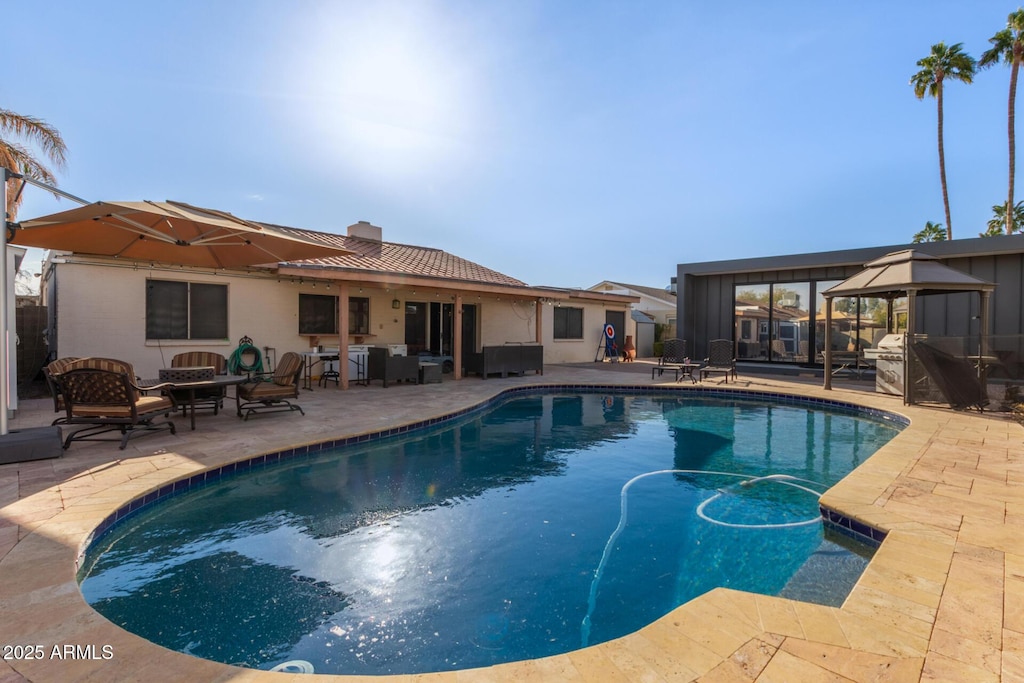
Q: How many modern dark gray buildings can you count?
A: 1